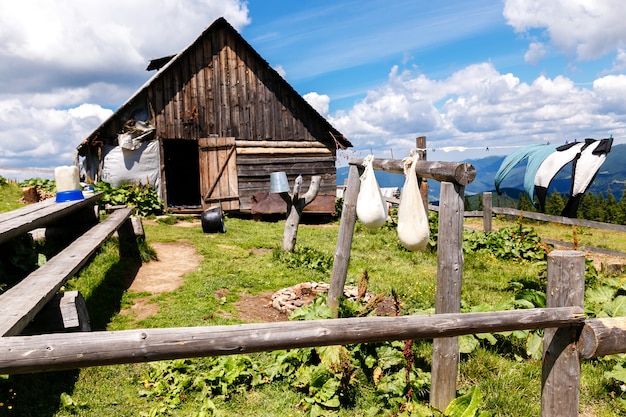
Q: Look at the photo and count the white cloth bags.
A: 2